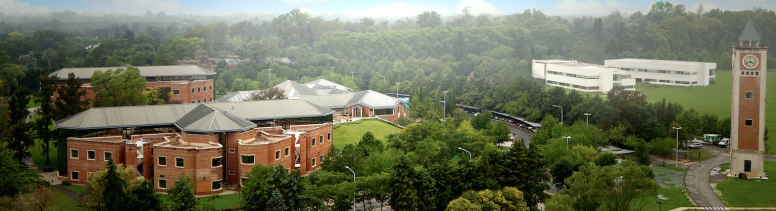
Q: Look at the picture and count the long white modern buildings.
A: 2